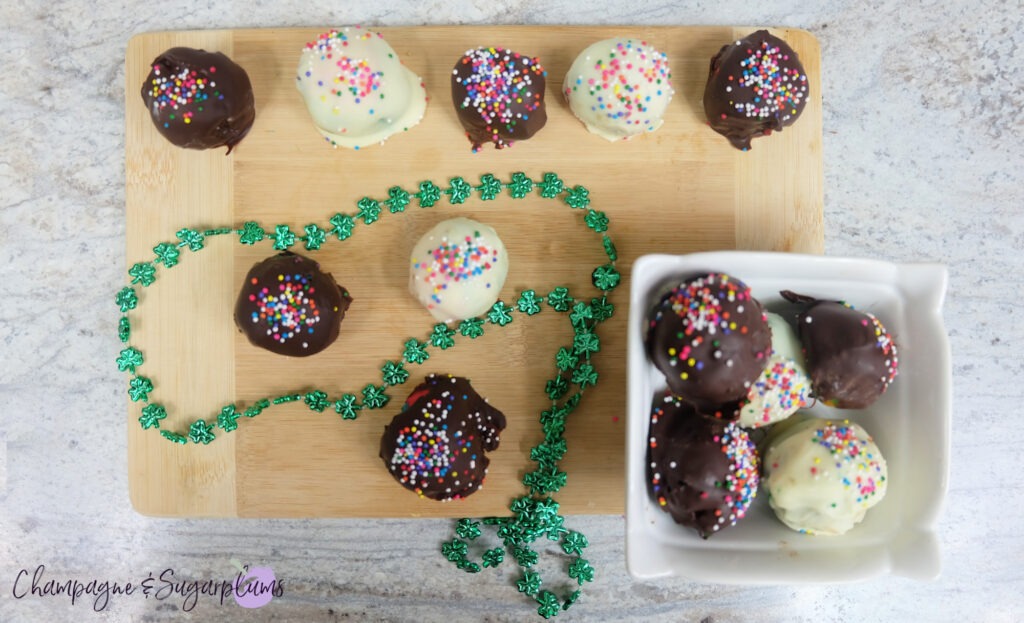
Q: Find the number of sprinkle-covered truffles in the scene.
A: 13